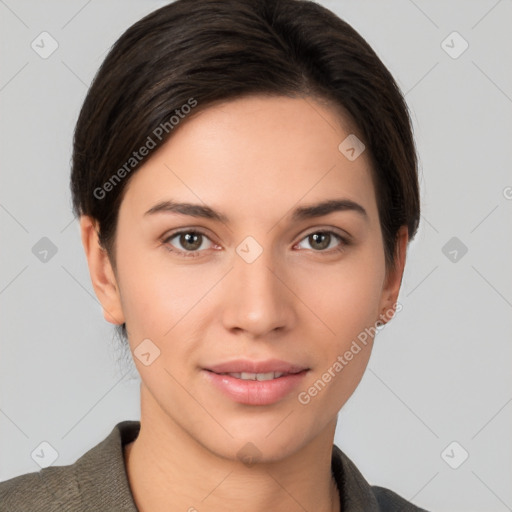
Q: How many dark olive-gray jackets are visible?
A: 1